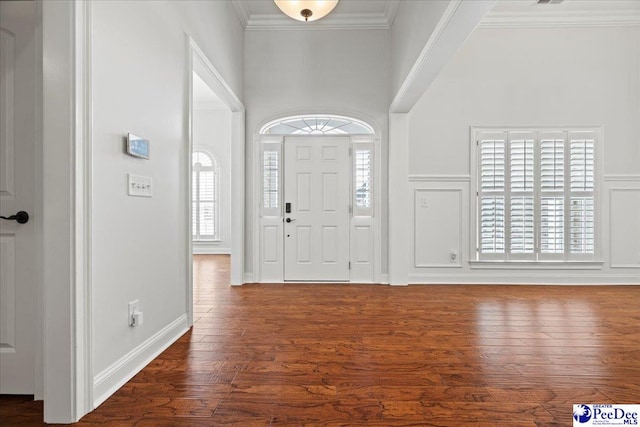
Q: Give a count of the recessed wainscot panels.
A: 2